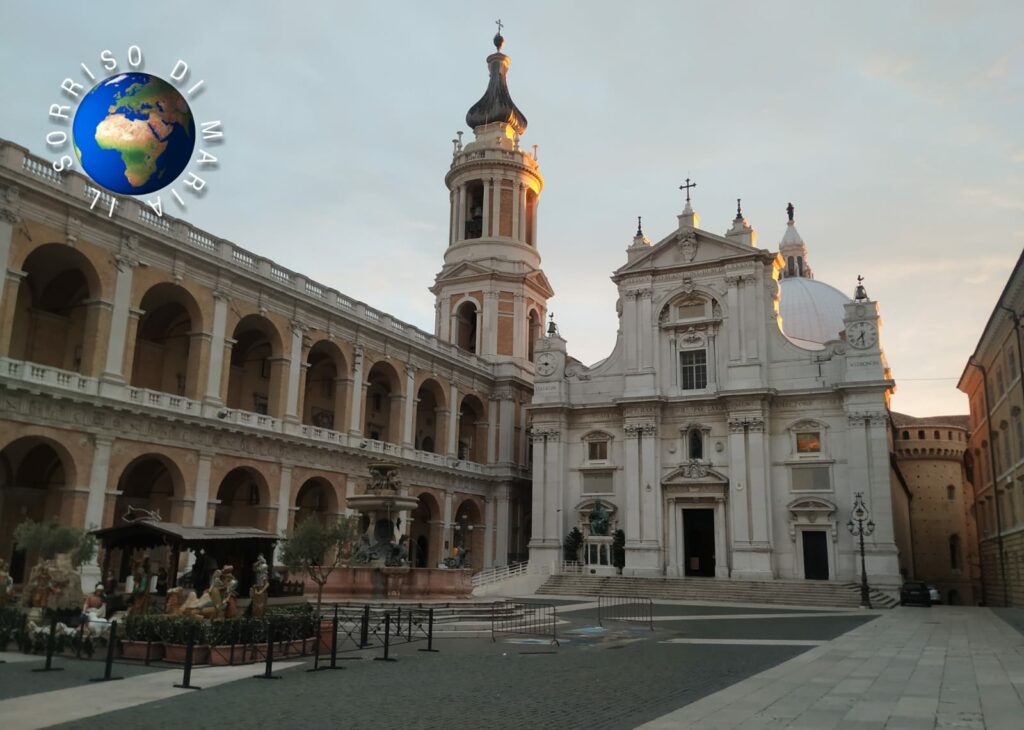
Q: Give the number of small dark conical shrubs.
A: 2